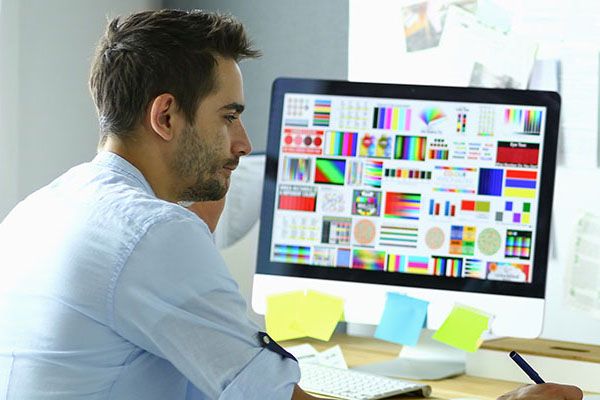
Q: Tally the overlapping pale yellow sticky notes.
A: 2